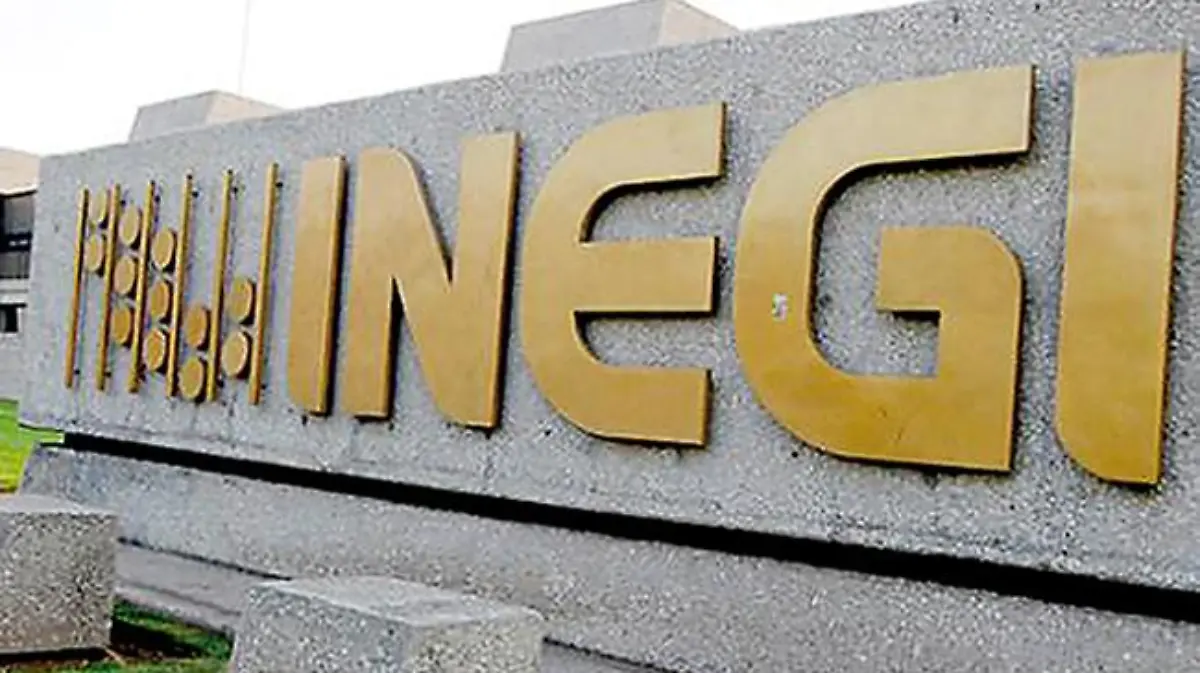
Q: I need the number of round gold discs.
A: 12